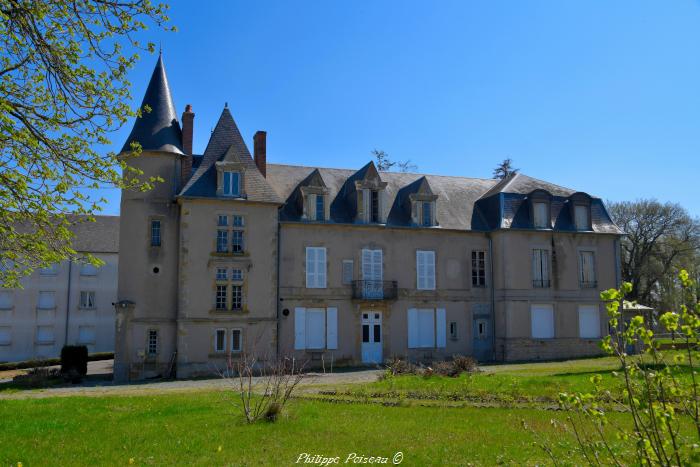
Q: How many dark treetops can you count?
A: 2